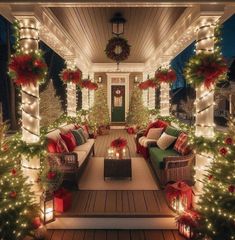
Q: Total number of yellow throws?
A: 0